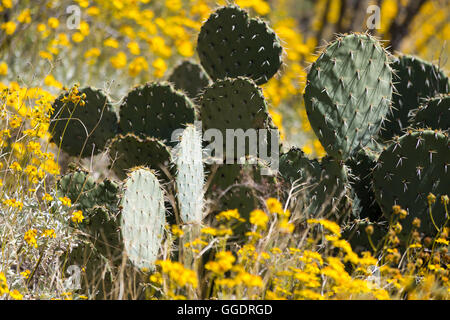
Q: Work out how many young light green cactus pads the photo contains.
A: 2